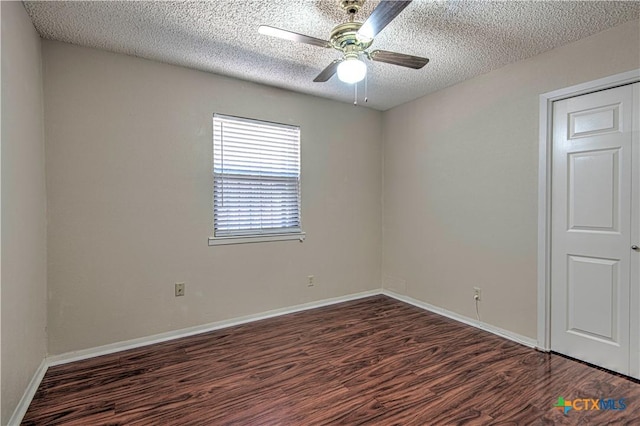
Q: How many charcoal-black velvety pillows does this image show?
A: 0